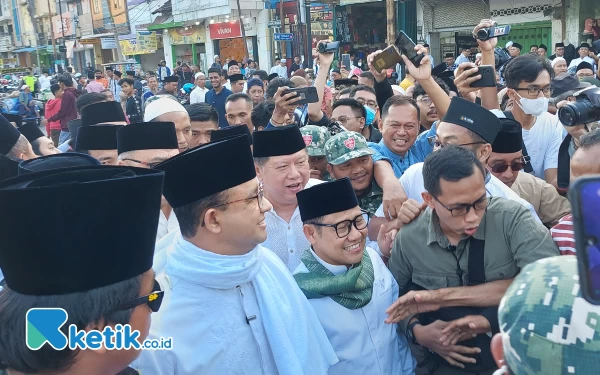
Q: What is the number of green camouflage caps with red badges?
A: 2